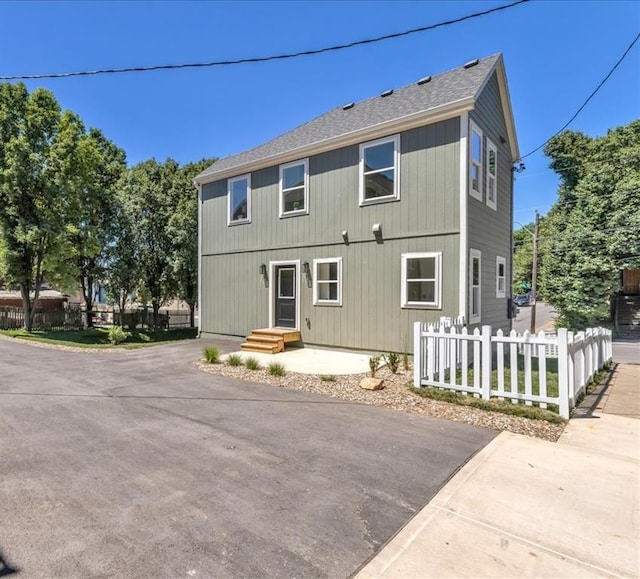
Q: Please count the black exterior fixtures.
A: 2